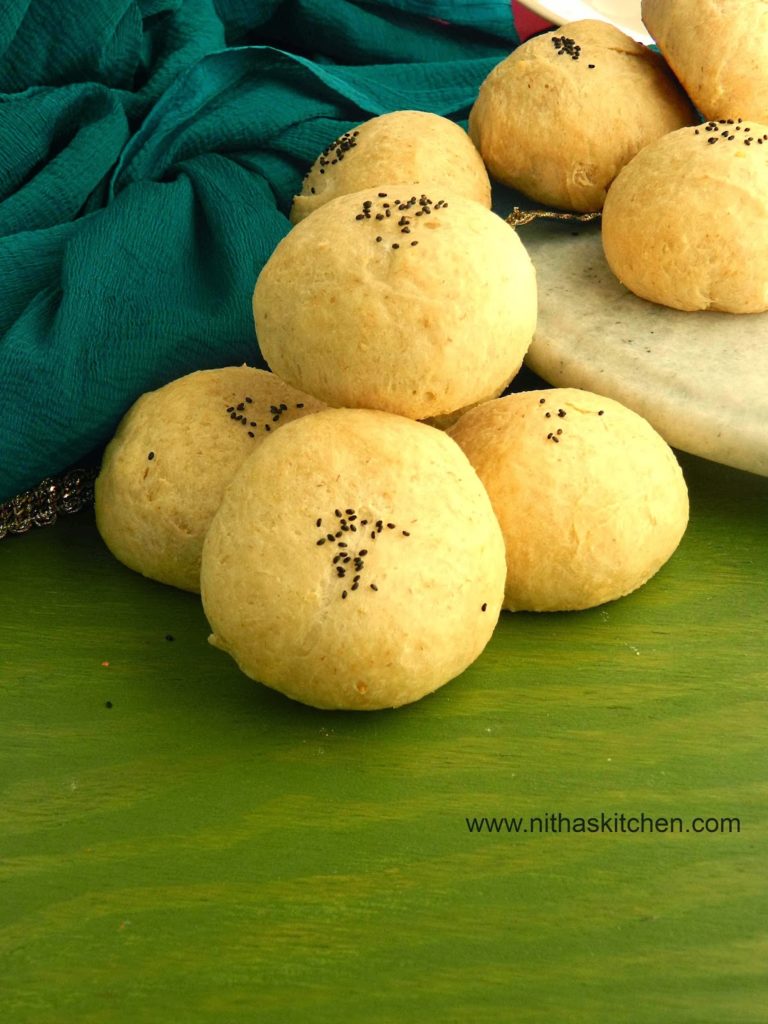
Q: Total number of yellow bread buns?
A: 8